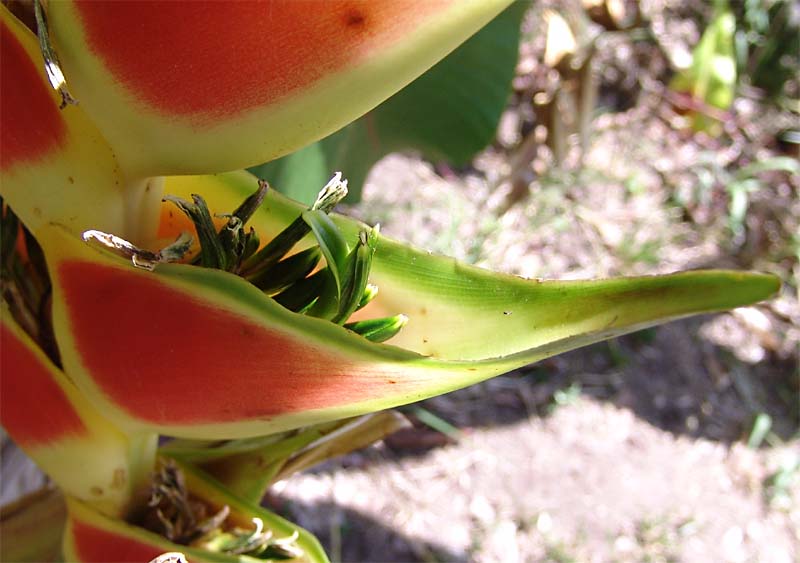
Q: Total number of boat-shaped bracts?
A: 5